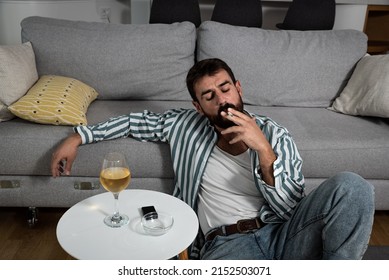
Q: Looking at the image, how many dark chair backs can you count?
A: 3